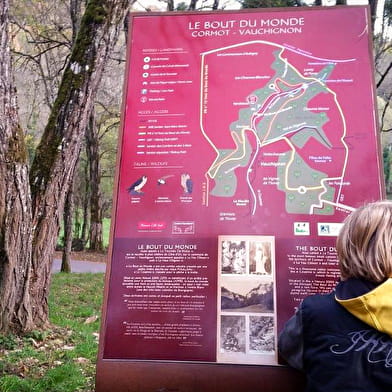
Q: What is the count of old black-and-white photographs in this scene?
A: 5